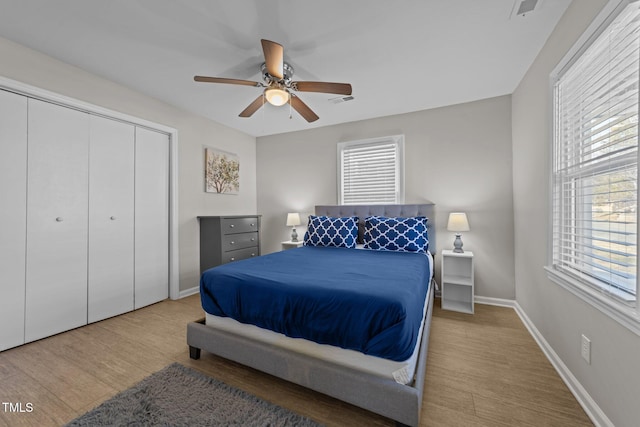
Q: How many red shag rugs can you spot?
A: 0